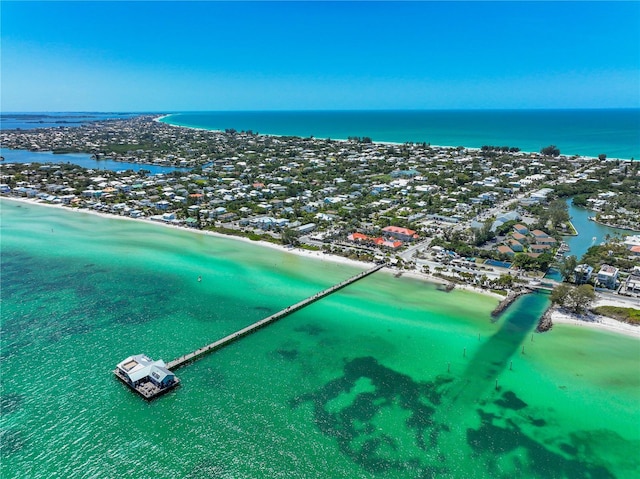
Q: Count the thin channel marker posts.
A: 7